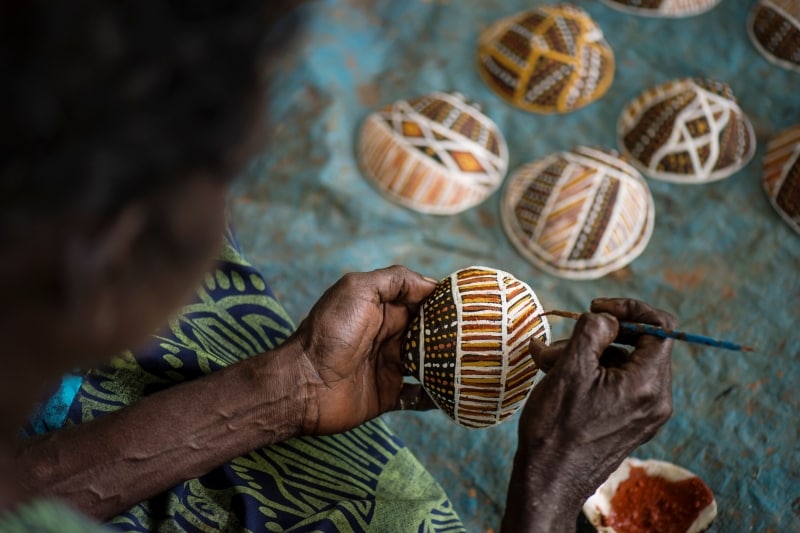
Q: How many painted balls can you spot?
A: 8